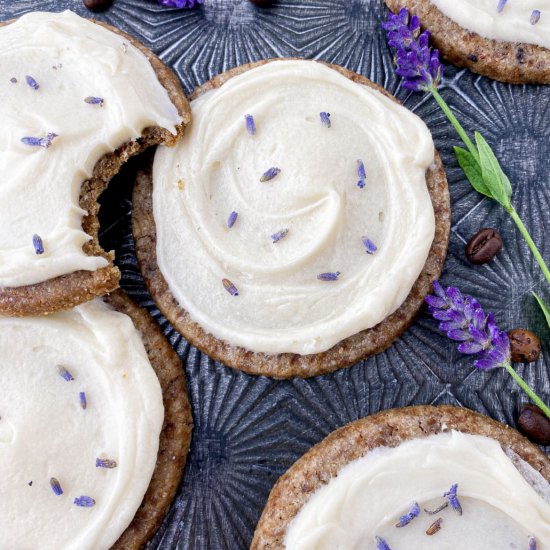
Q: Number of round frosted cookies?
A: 5